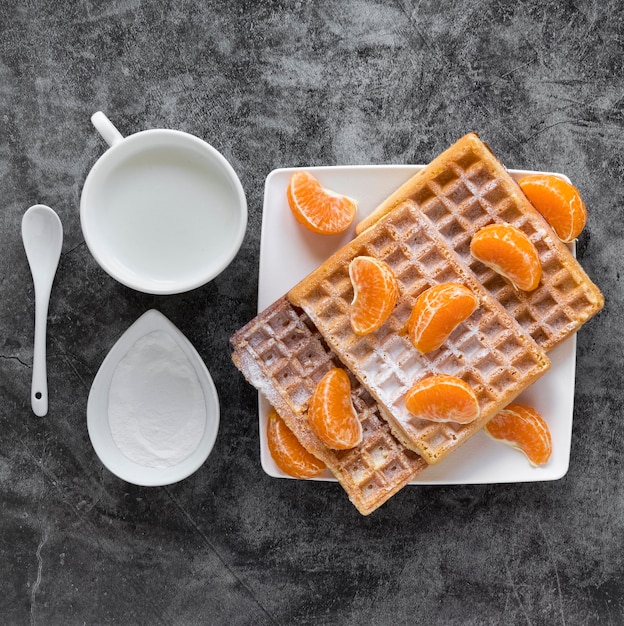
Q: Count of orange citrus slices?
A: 9